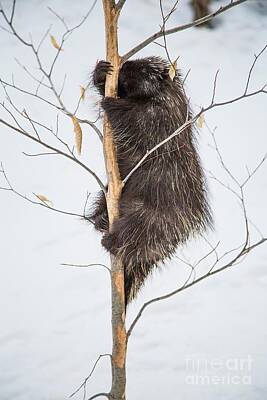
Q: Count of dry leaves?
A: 6